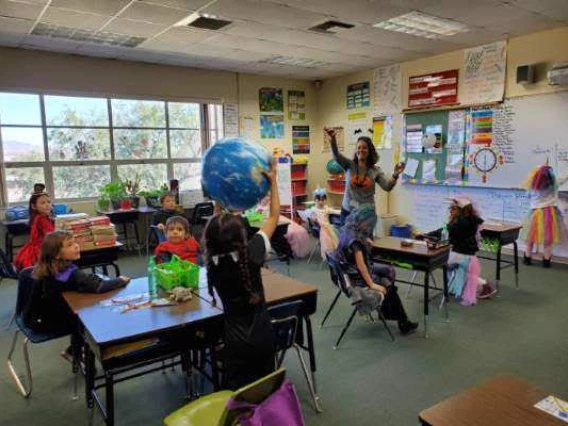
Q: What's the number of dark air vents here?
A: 2